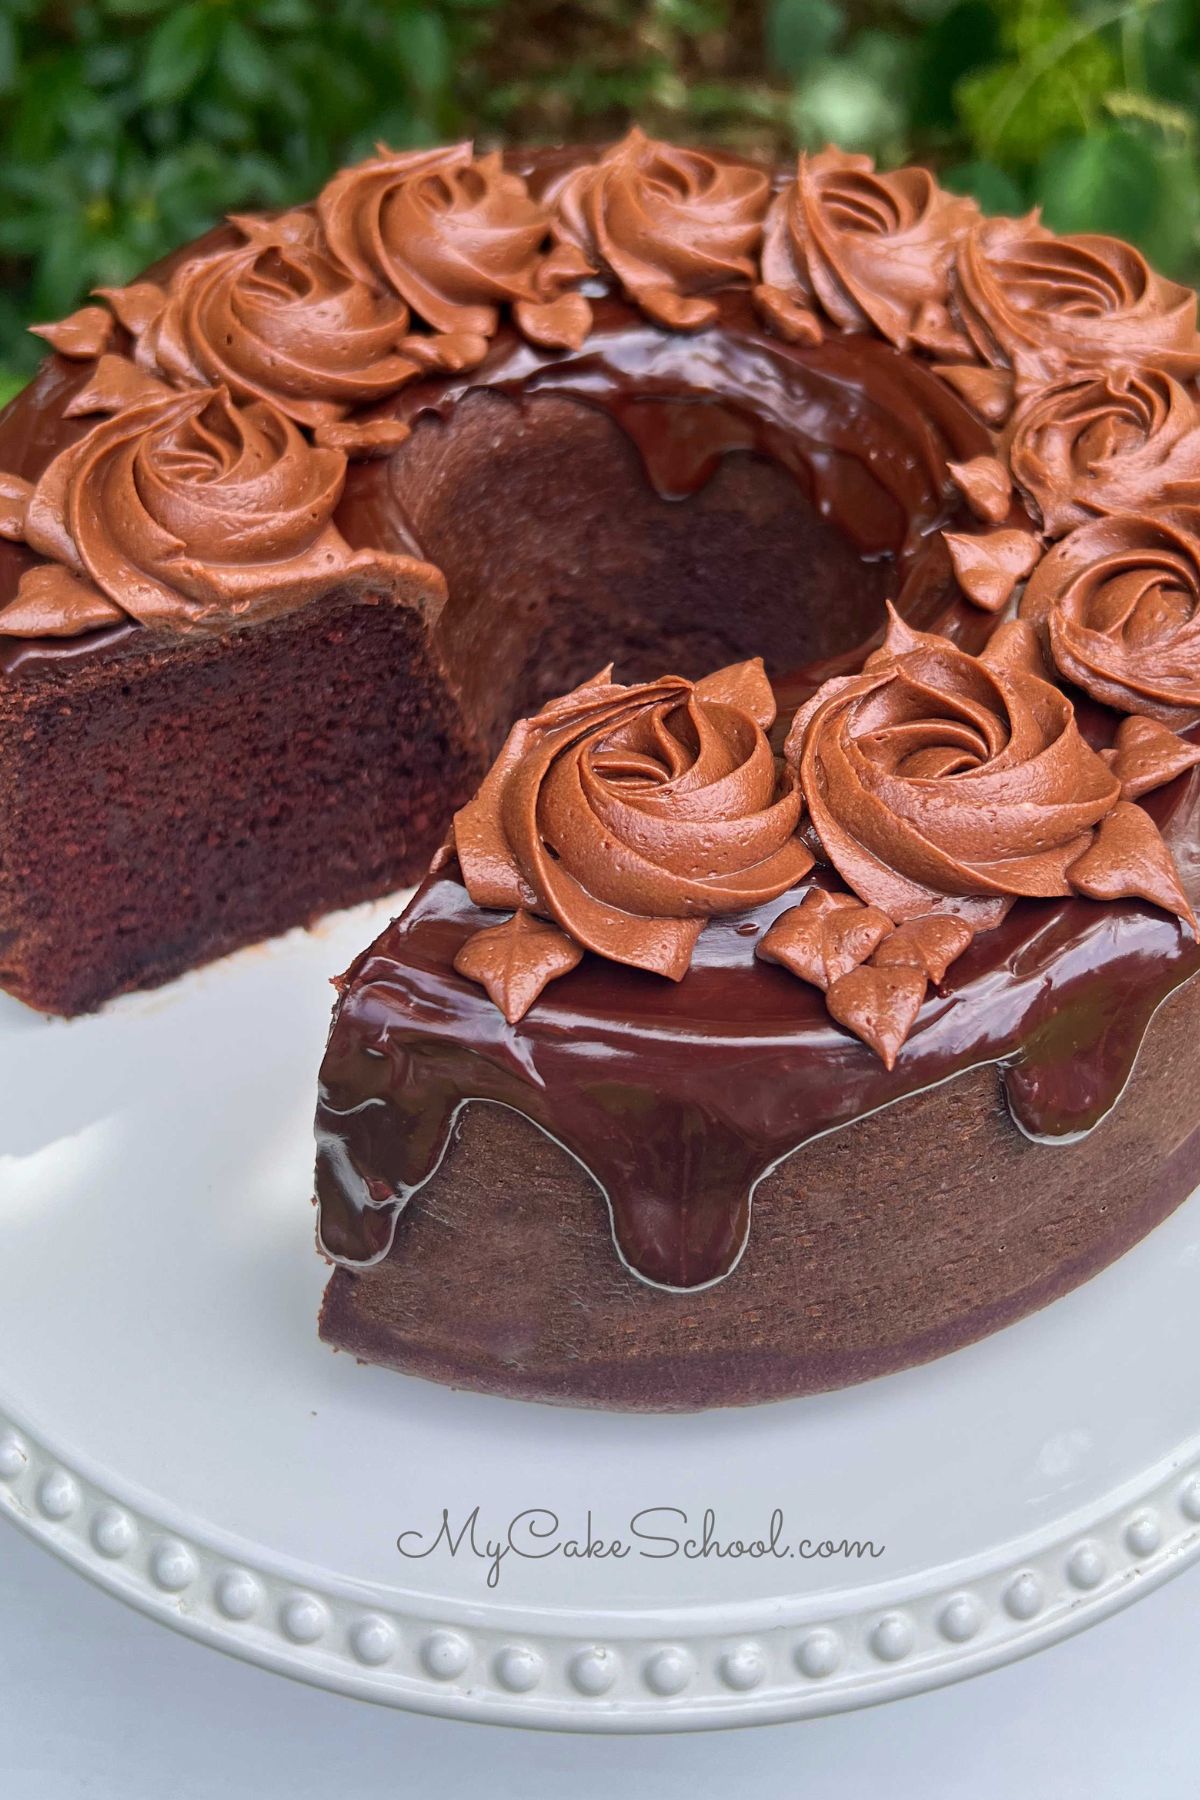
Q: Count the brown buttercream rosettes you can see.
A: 10